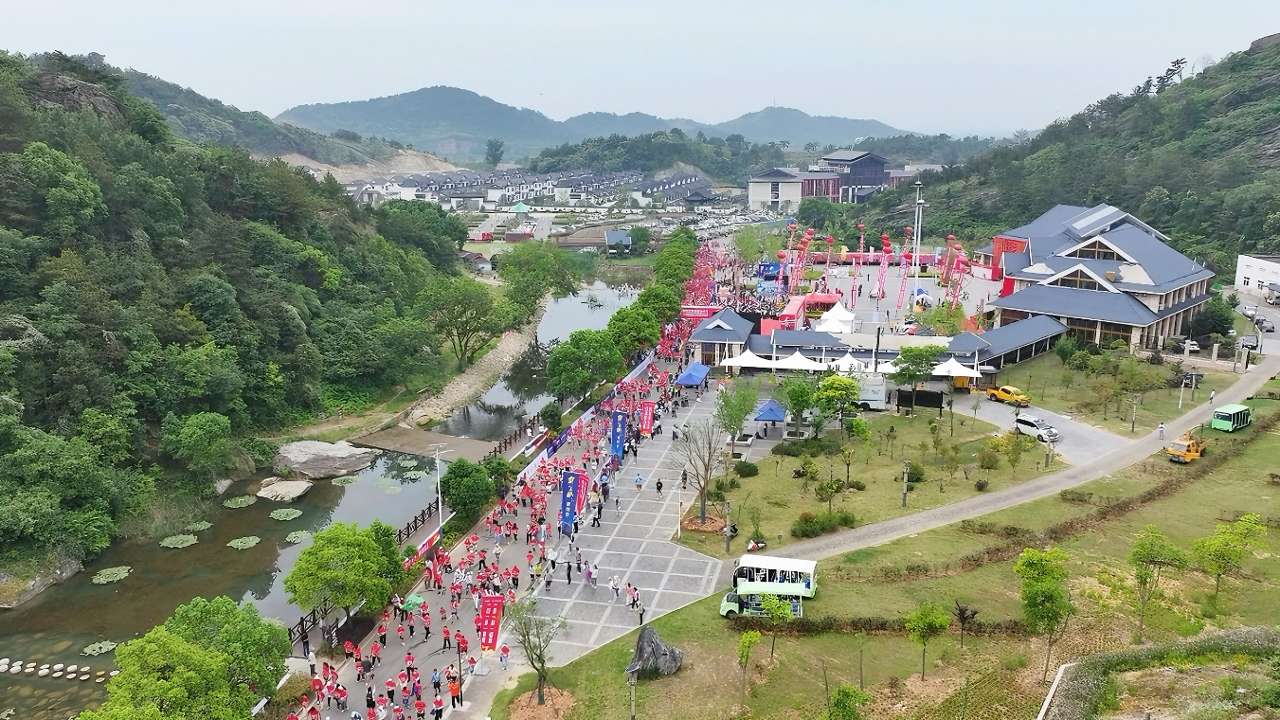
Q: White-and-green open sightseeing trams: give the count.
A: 3